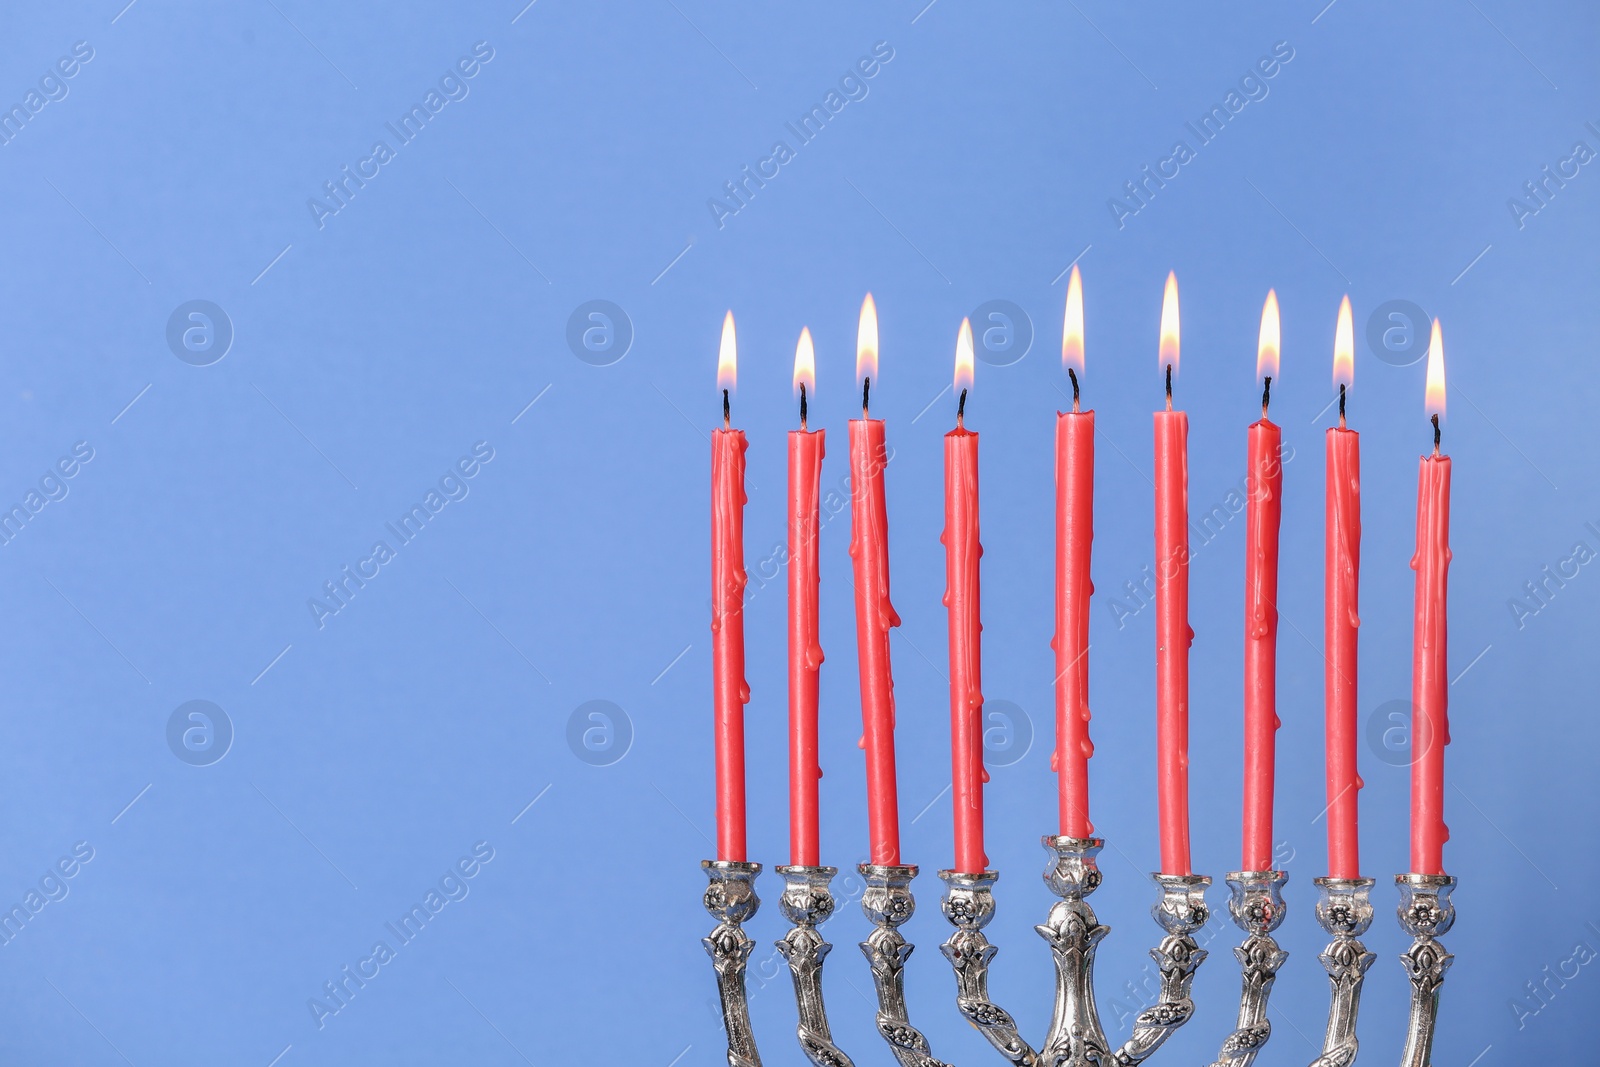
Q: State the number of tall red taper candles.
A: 9